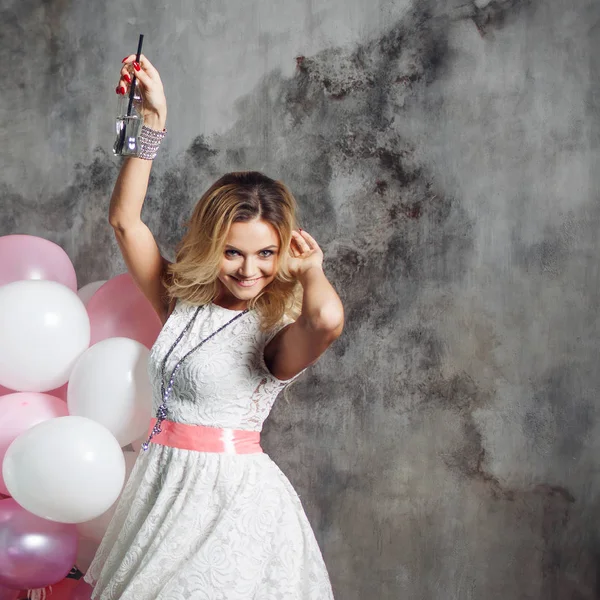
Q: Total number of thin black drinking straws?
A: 1